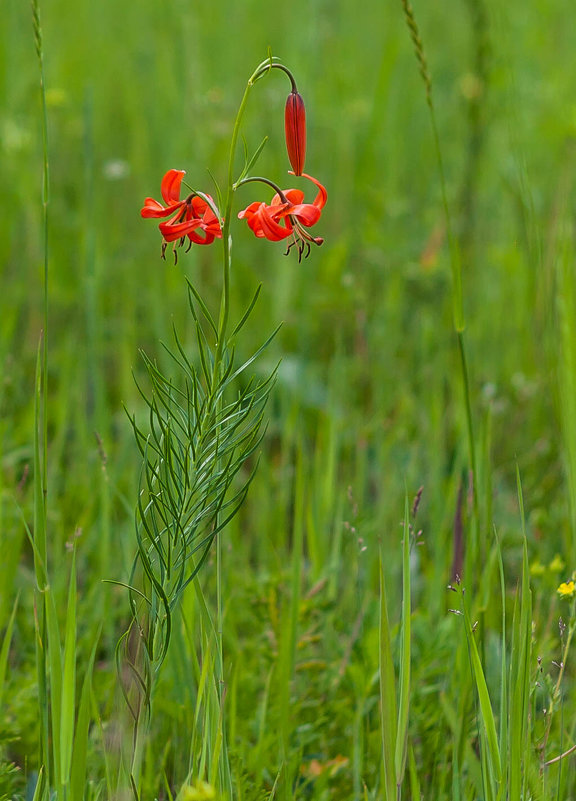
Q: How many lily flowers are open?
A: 2